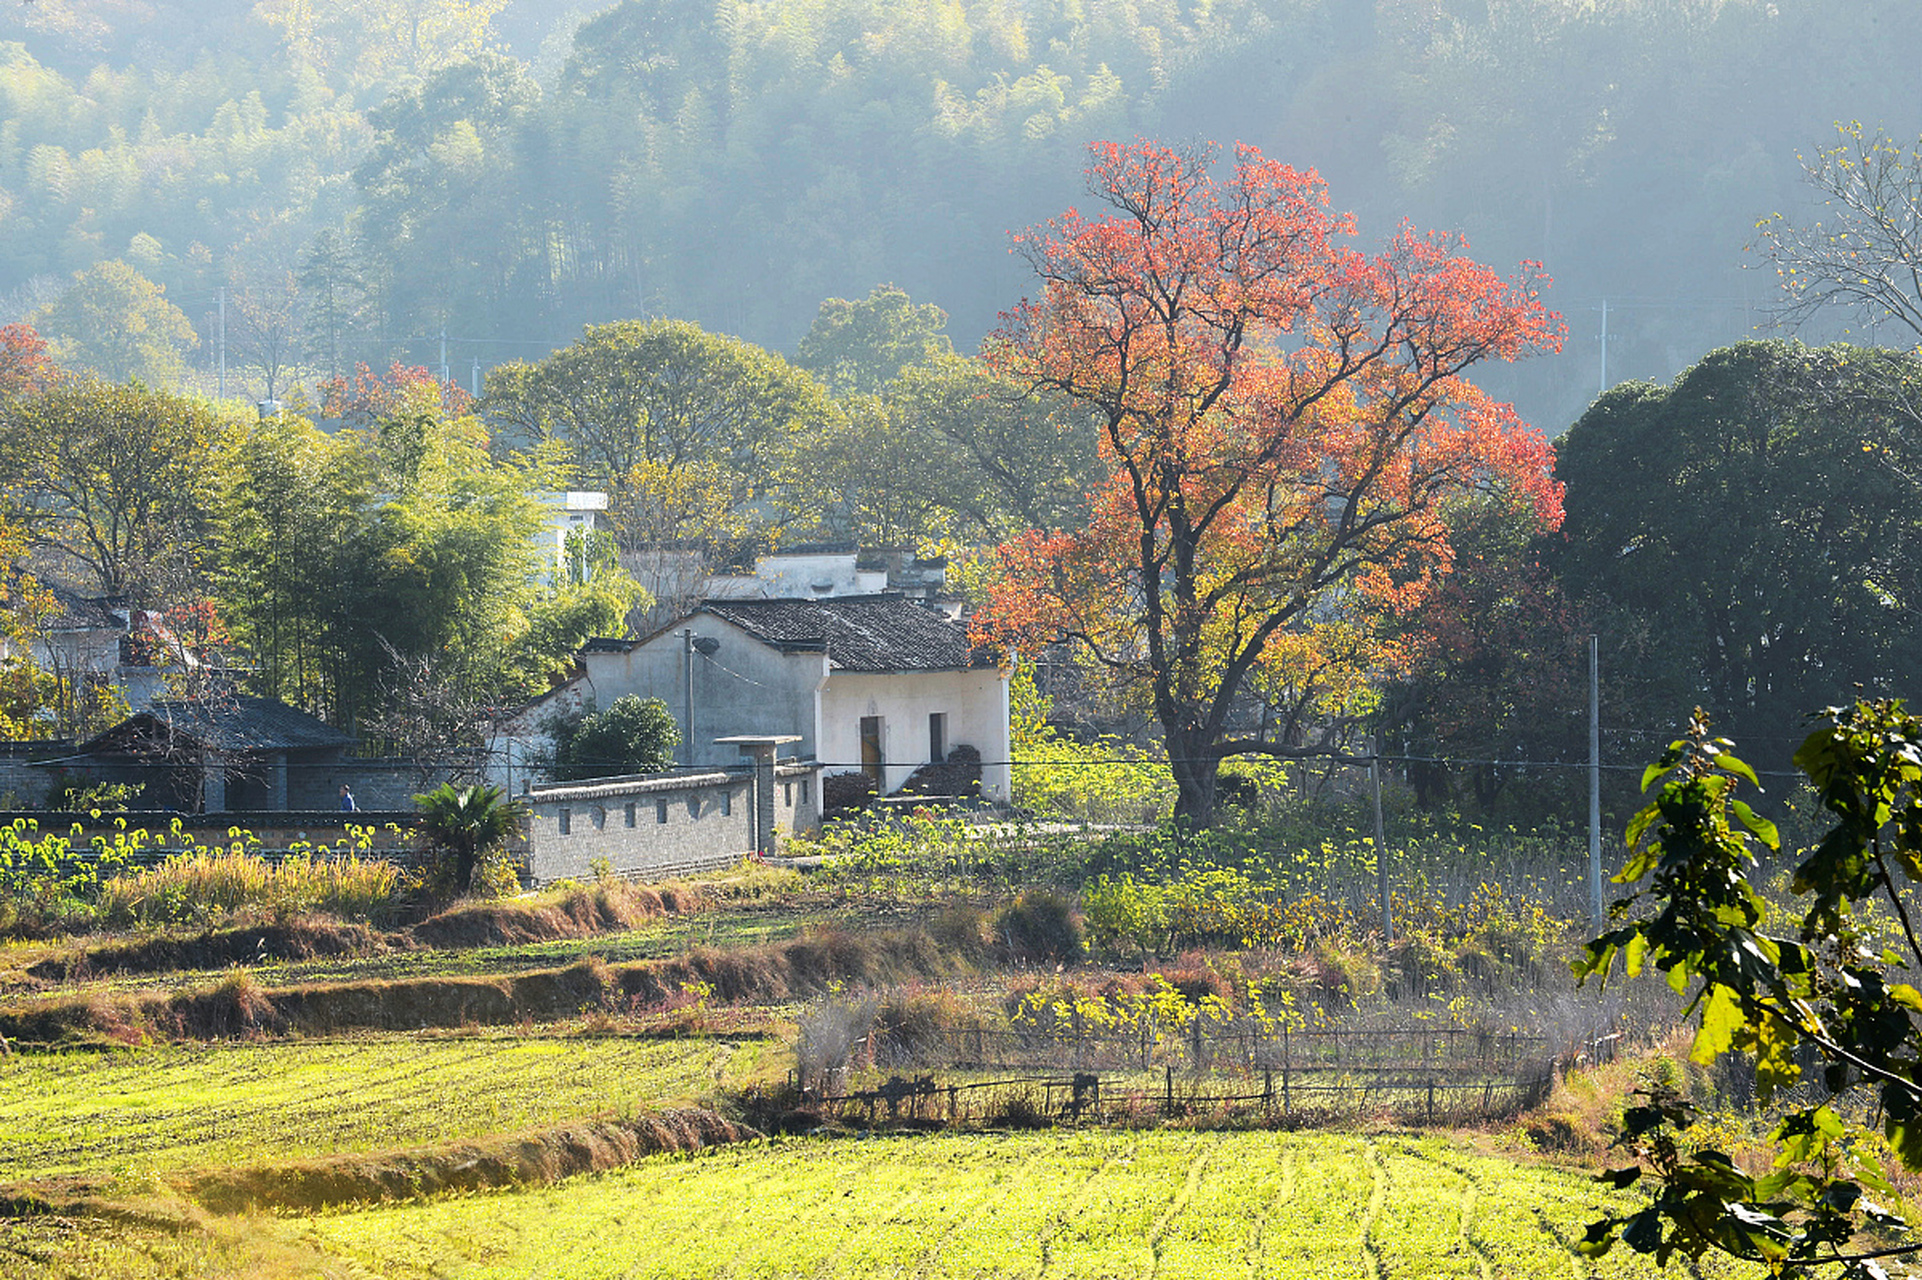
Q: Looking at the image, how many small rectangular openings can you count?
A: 6